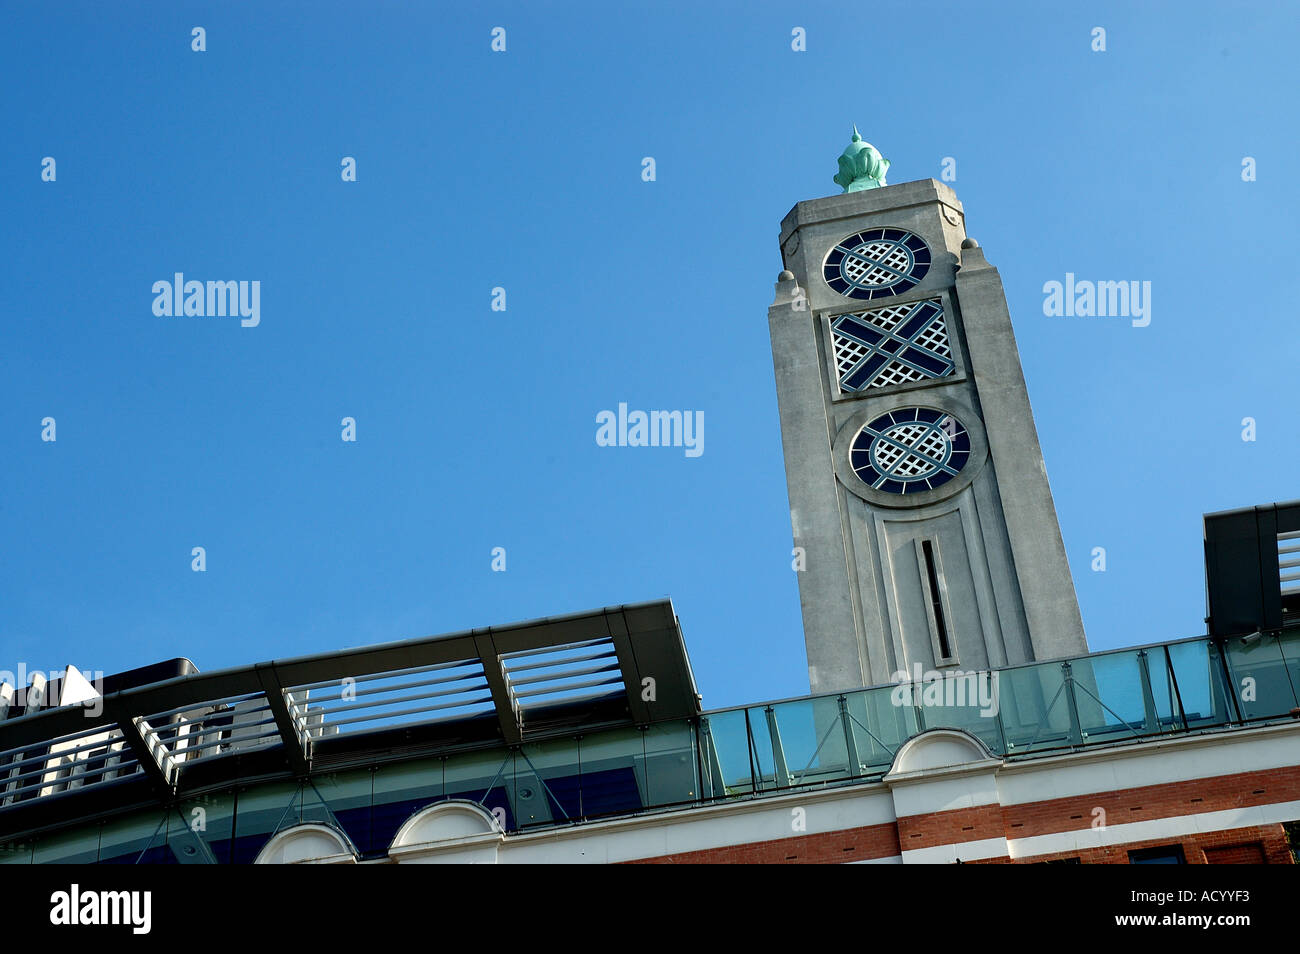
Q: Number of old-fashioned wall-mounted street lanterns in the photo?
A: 0